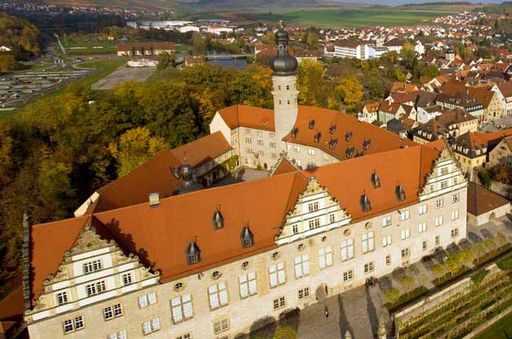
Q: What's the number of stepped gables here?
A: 3